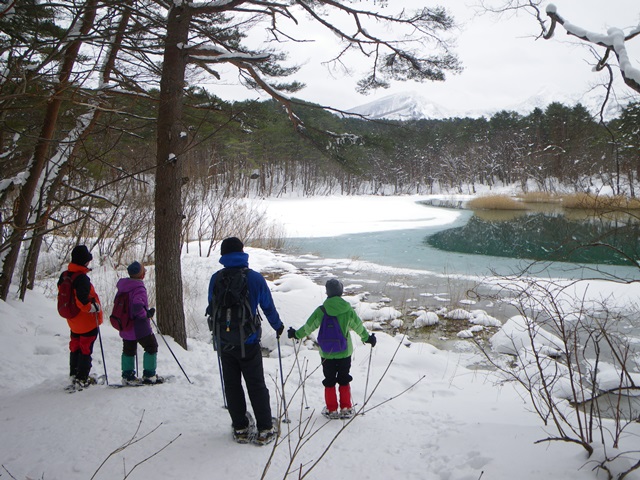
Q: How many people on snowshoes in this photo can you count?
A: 4